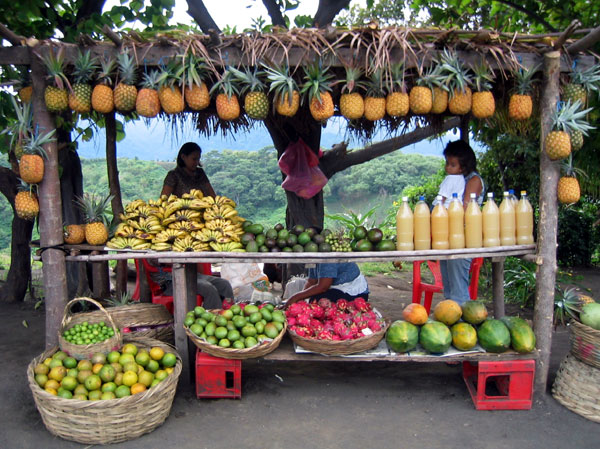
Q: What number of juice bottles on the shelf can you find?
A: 9